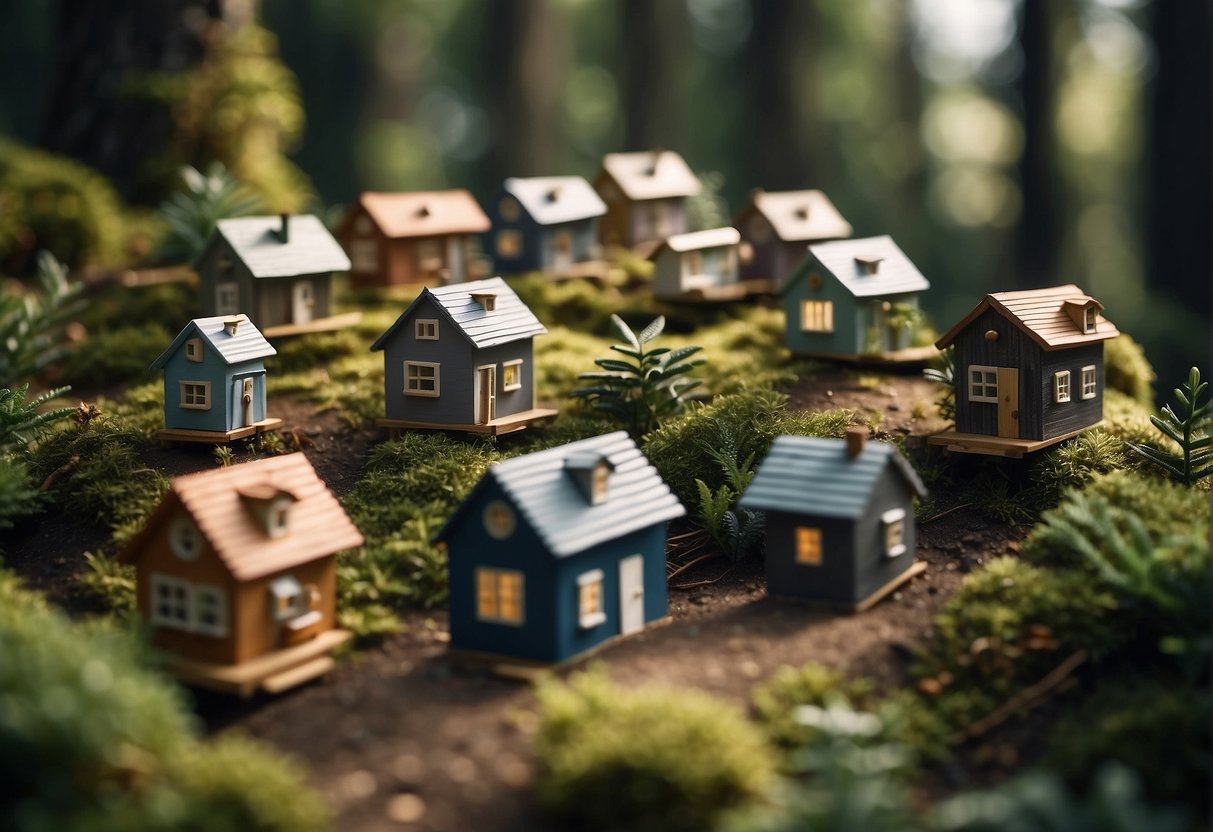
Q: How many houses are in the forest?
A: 13